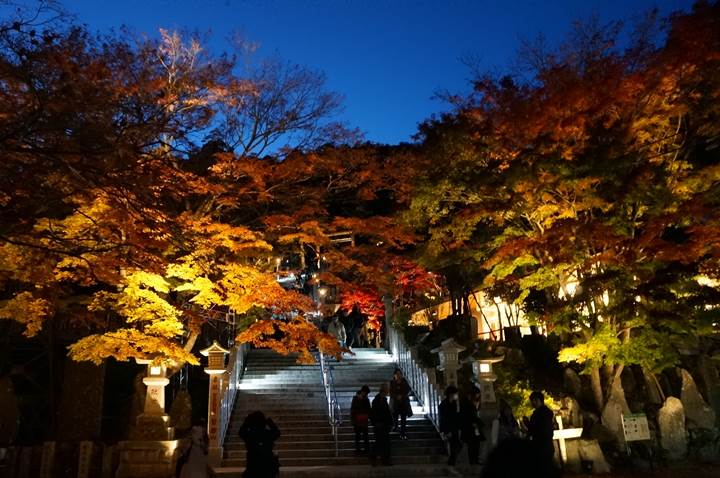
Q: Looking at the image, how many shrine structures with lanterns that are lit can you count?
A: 2